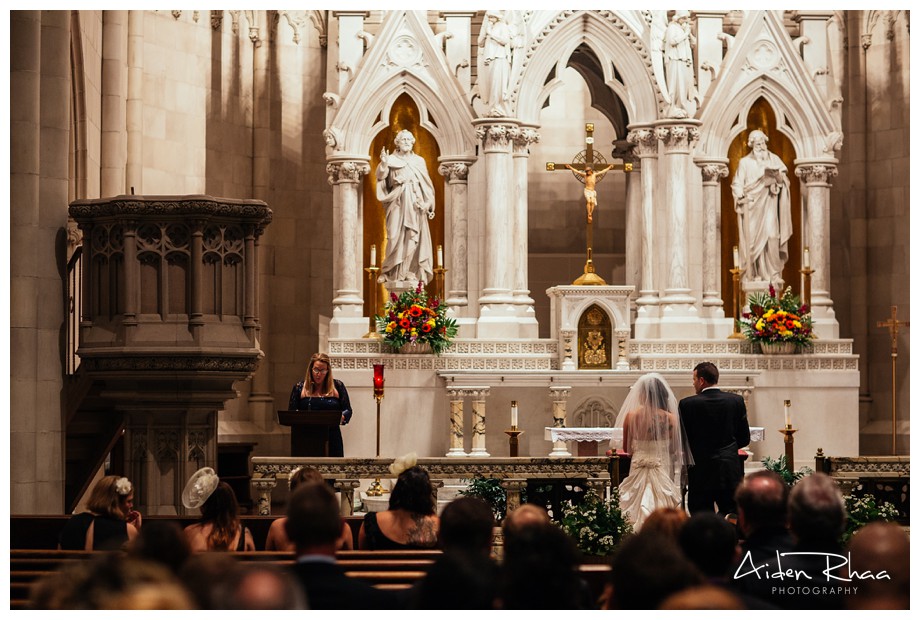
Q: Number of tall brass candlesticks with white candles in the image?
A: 6